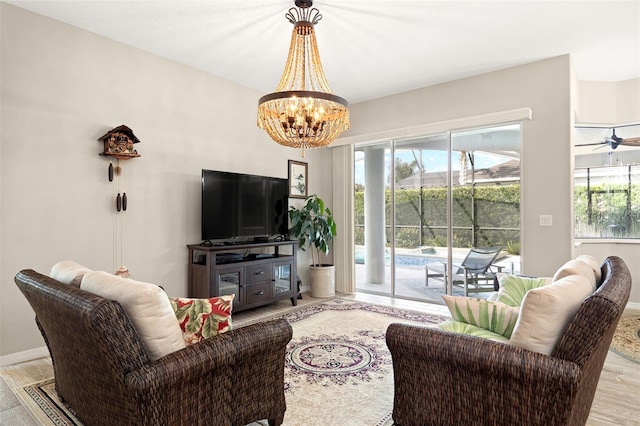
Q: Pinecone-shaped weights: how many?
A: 3